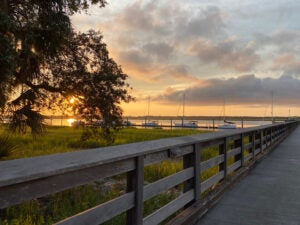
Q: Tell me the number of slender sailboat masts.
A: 4